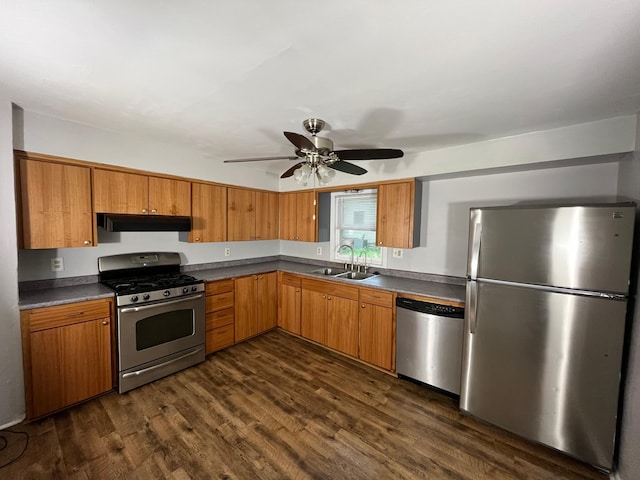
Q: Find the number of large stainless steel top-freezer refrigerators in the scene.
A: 1